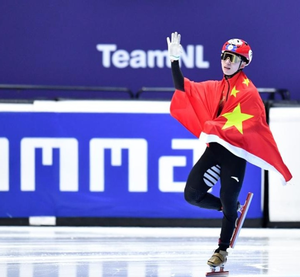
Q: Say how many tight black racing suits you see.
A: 1